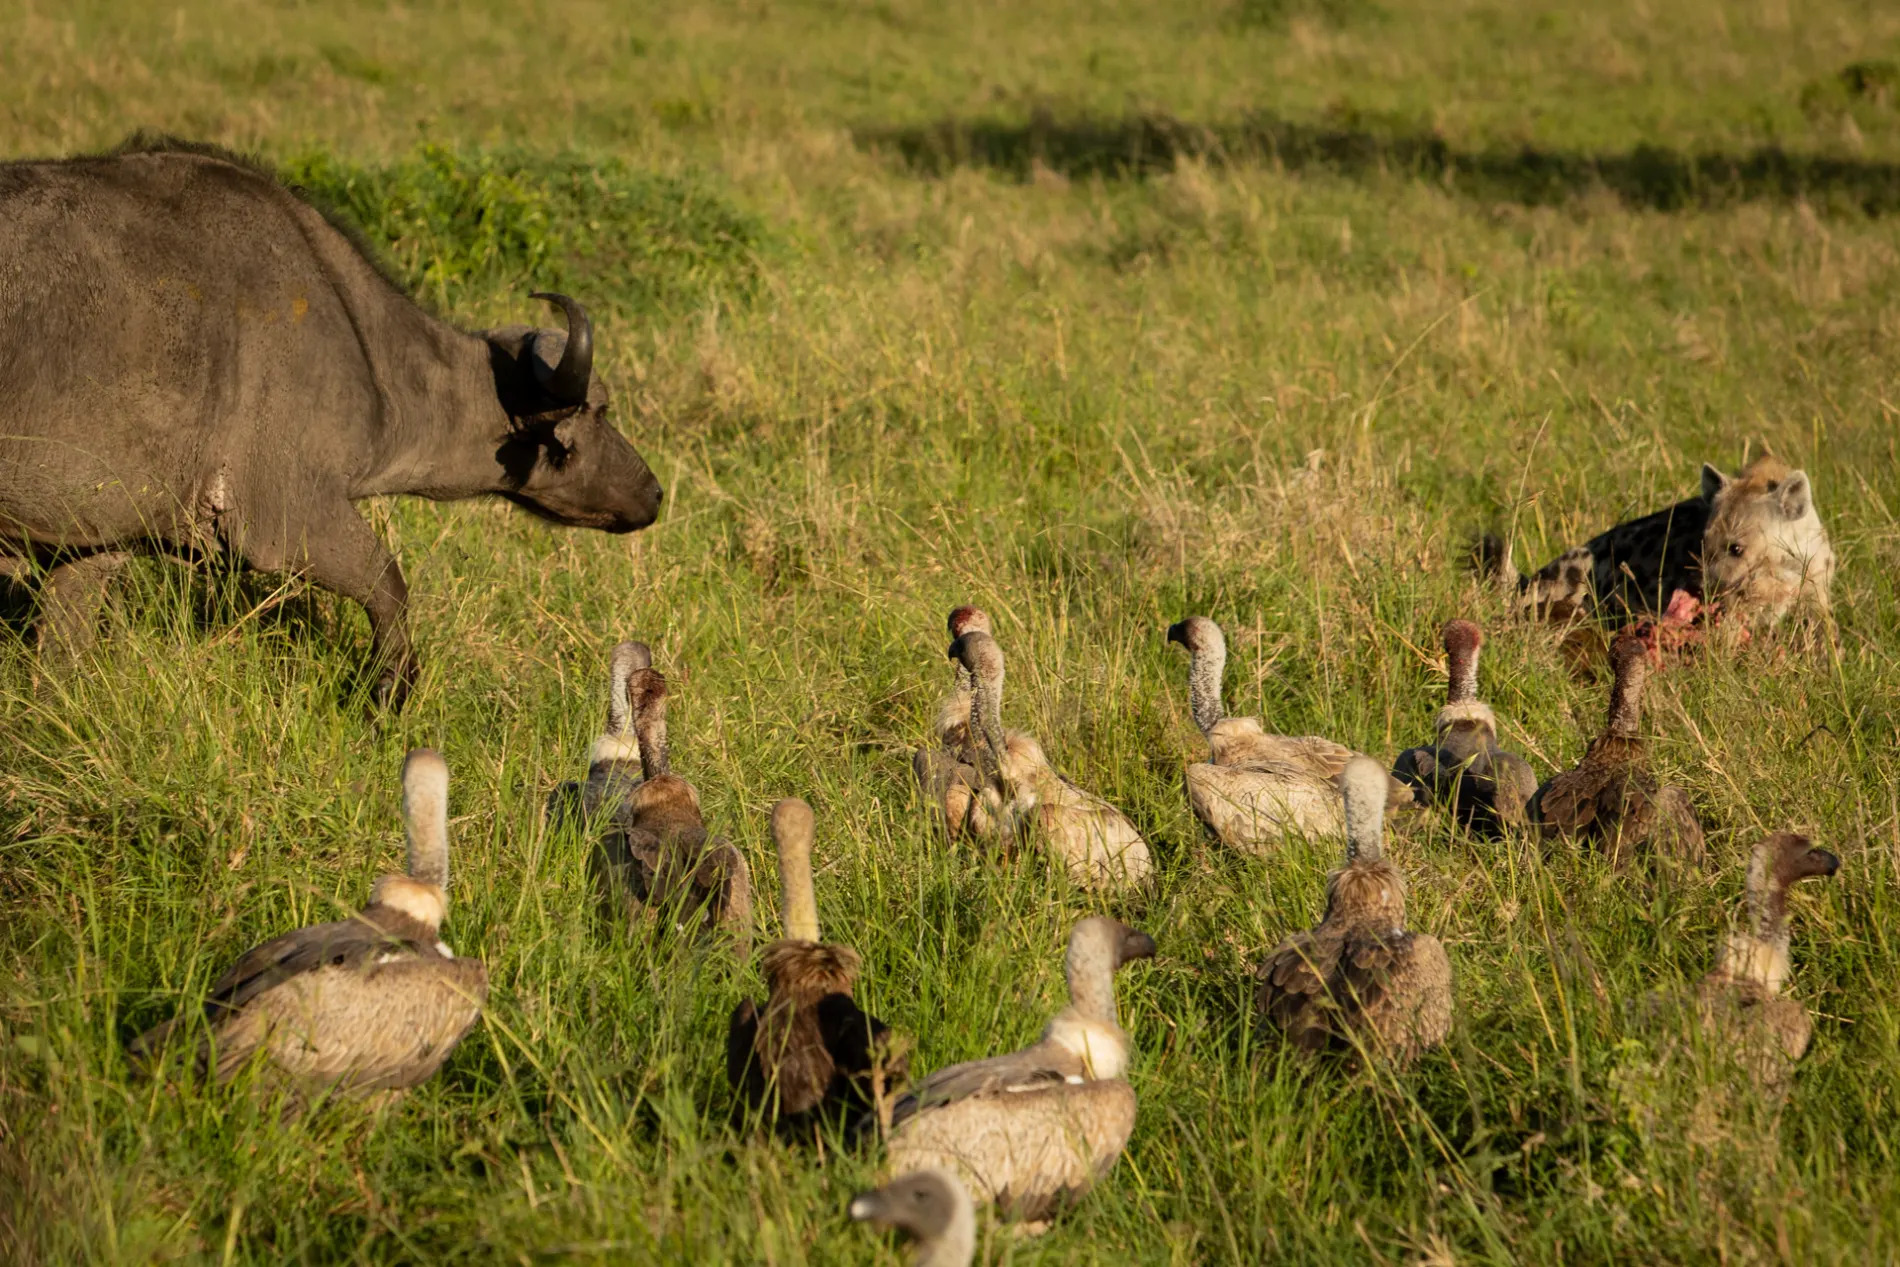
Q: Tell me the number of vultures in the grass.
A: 13